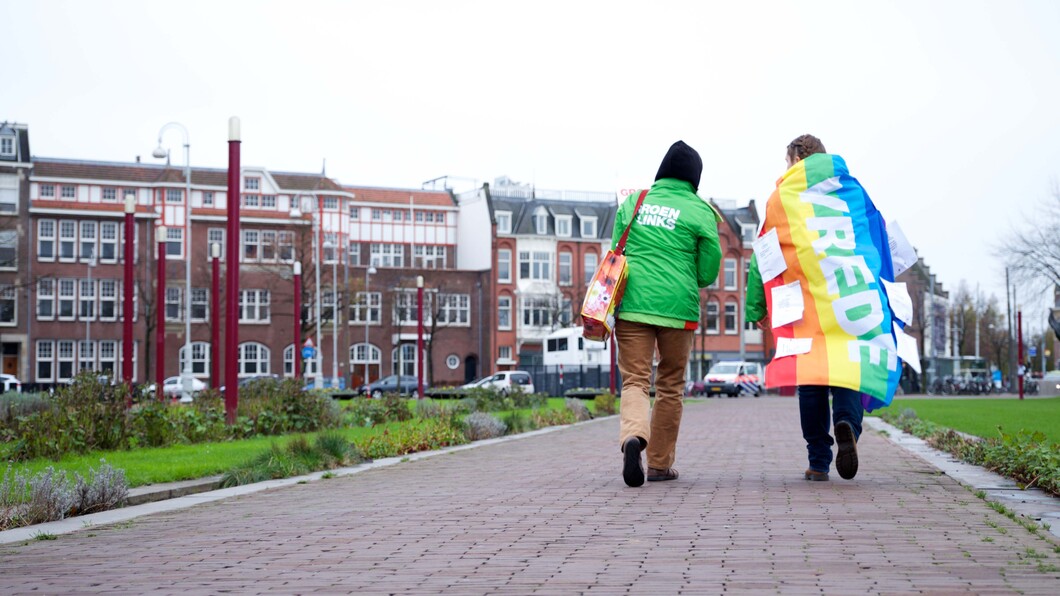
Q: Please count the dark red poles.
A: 8